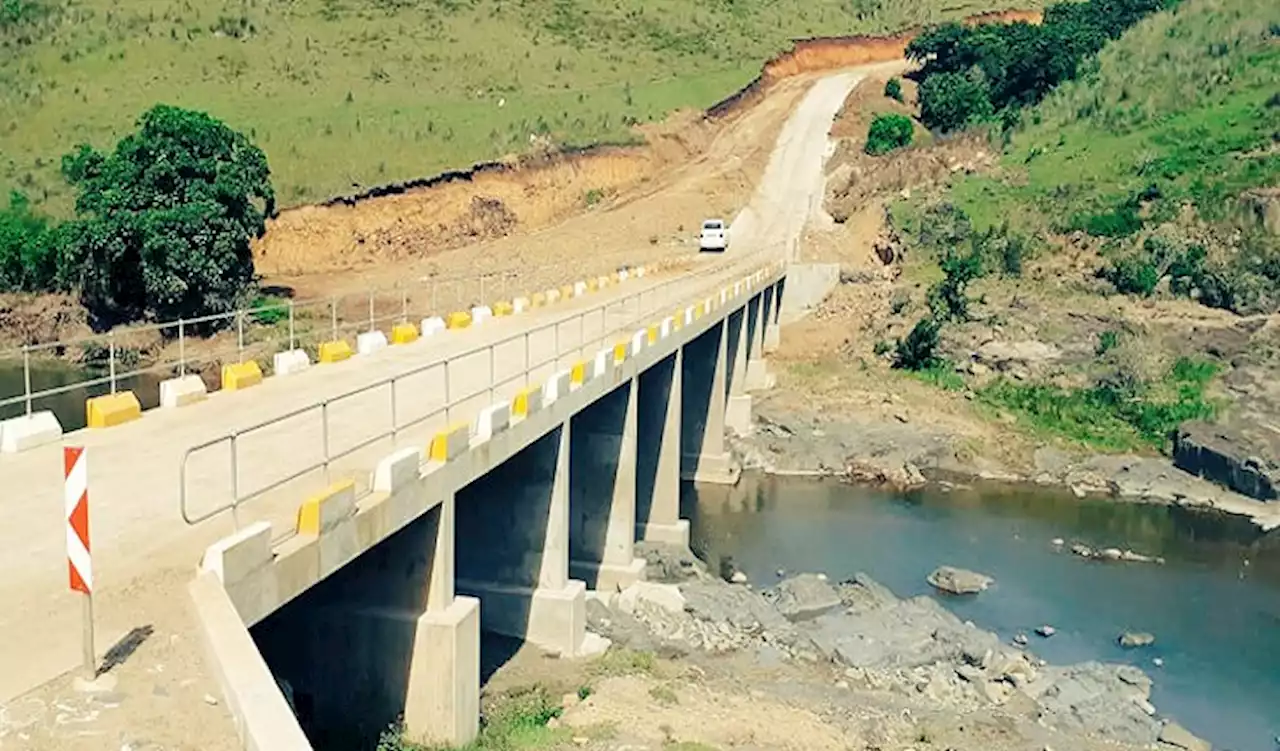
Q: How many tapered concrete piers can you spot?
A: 8